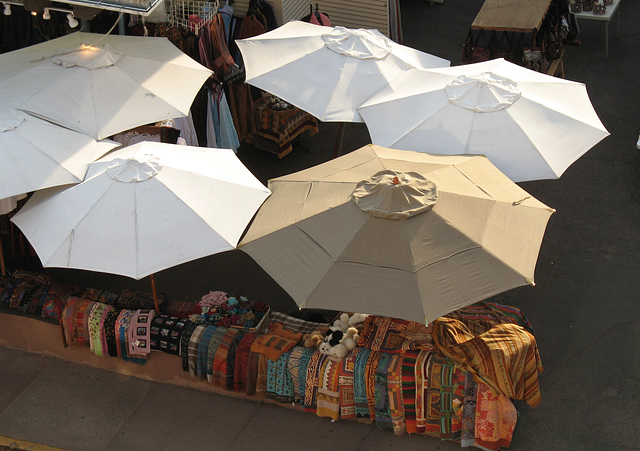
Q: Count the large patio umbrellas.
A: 6